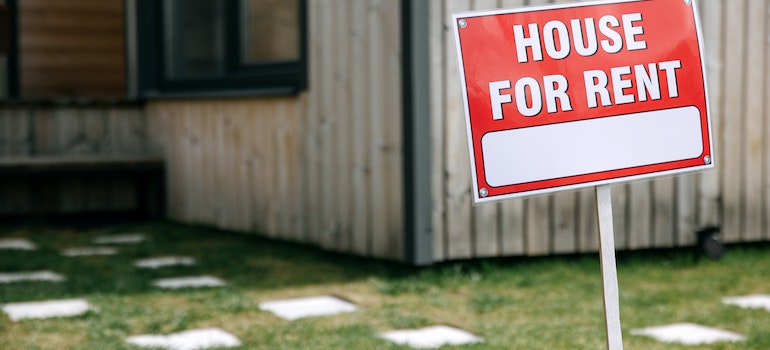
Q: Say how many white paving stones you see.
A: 12